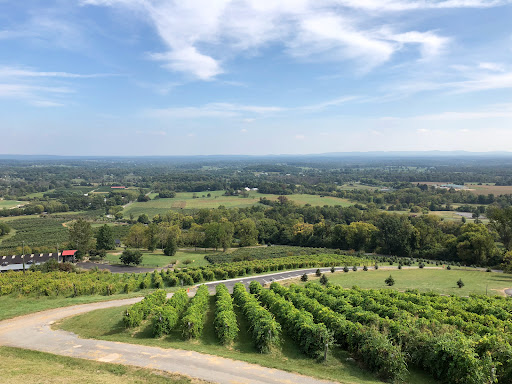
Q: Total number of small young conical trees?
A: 14